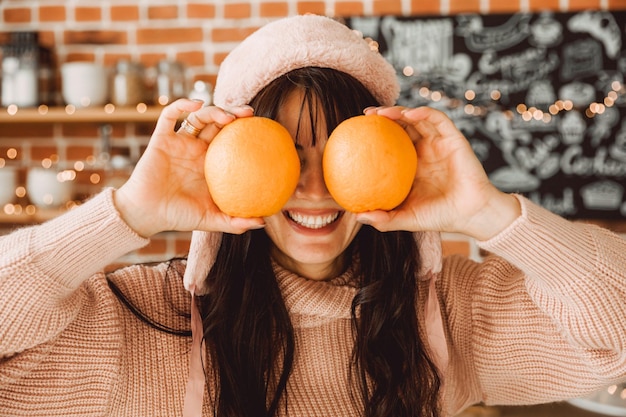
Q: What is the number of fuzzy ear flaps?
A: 2